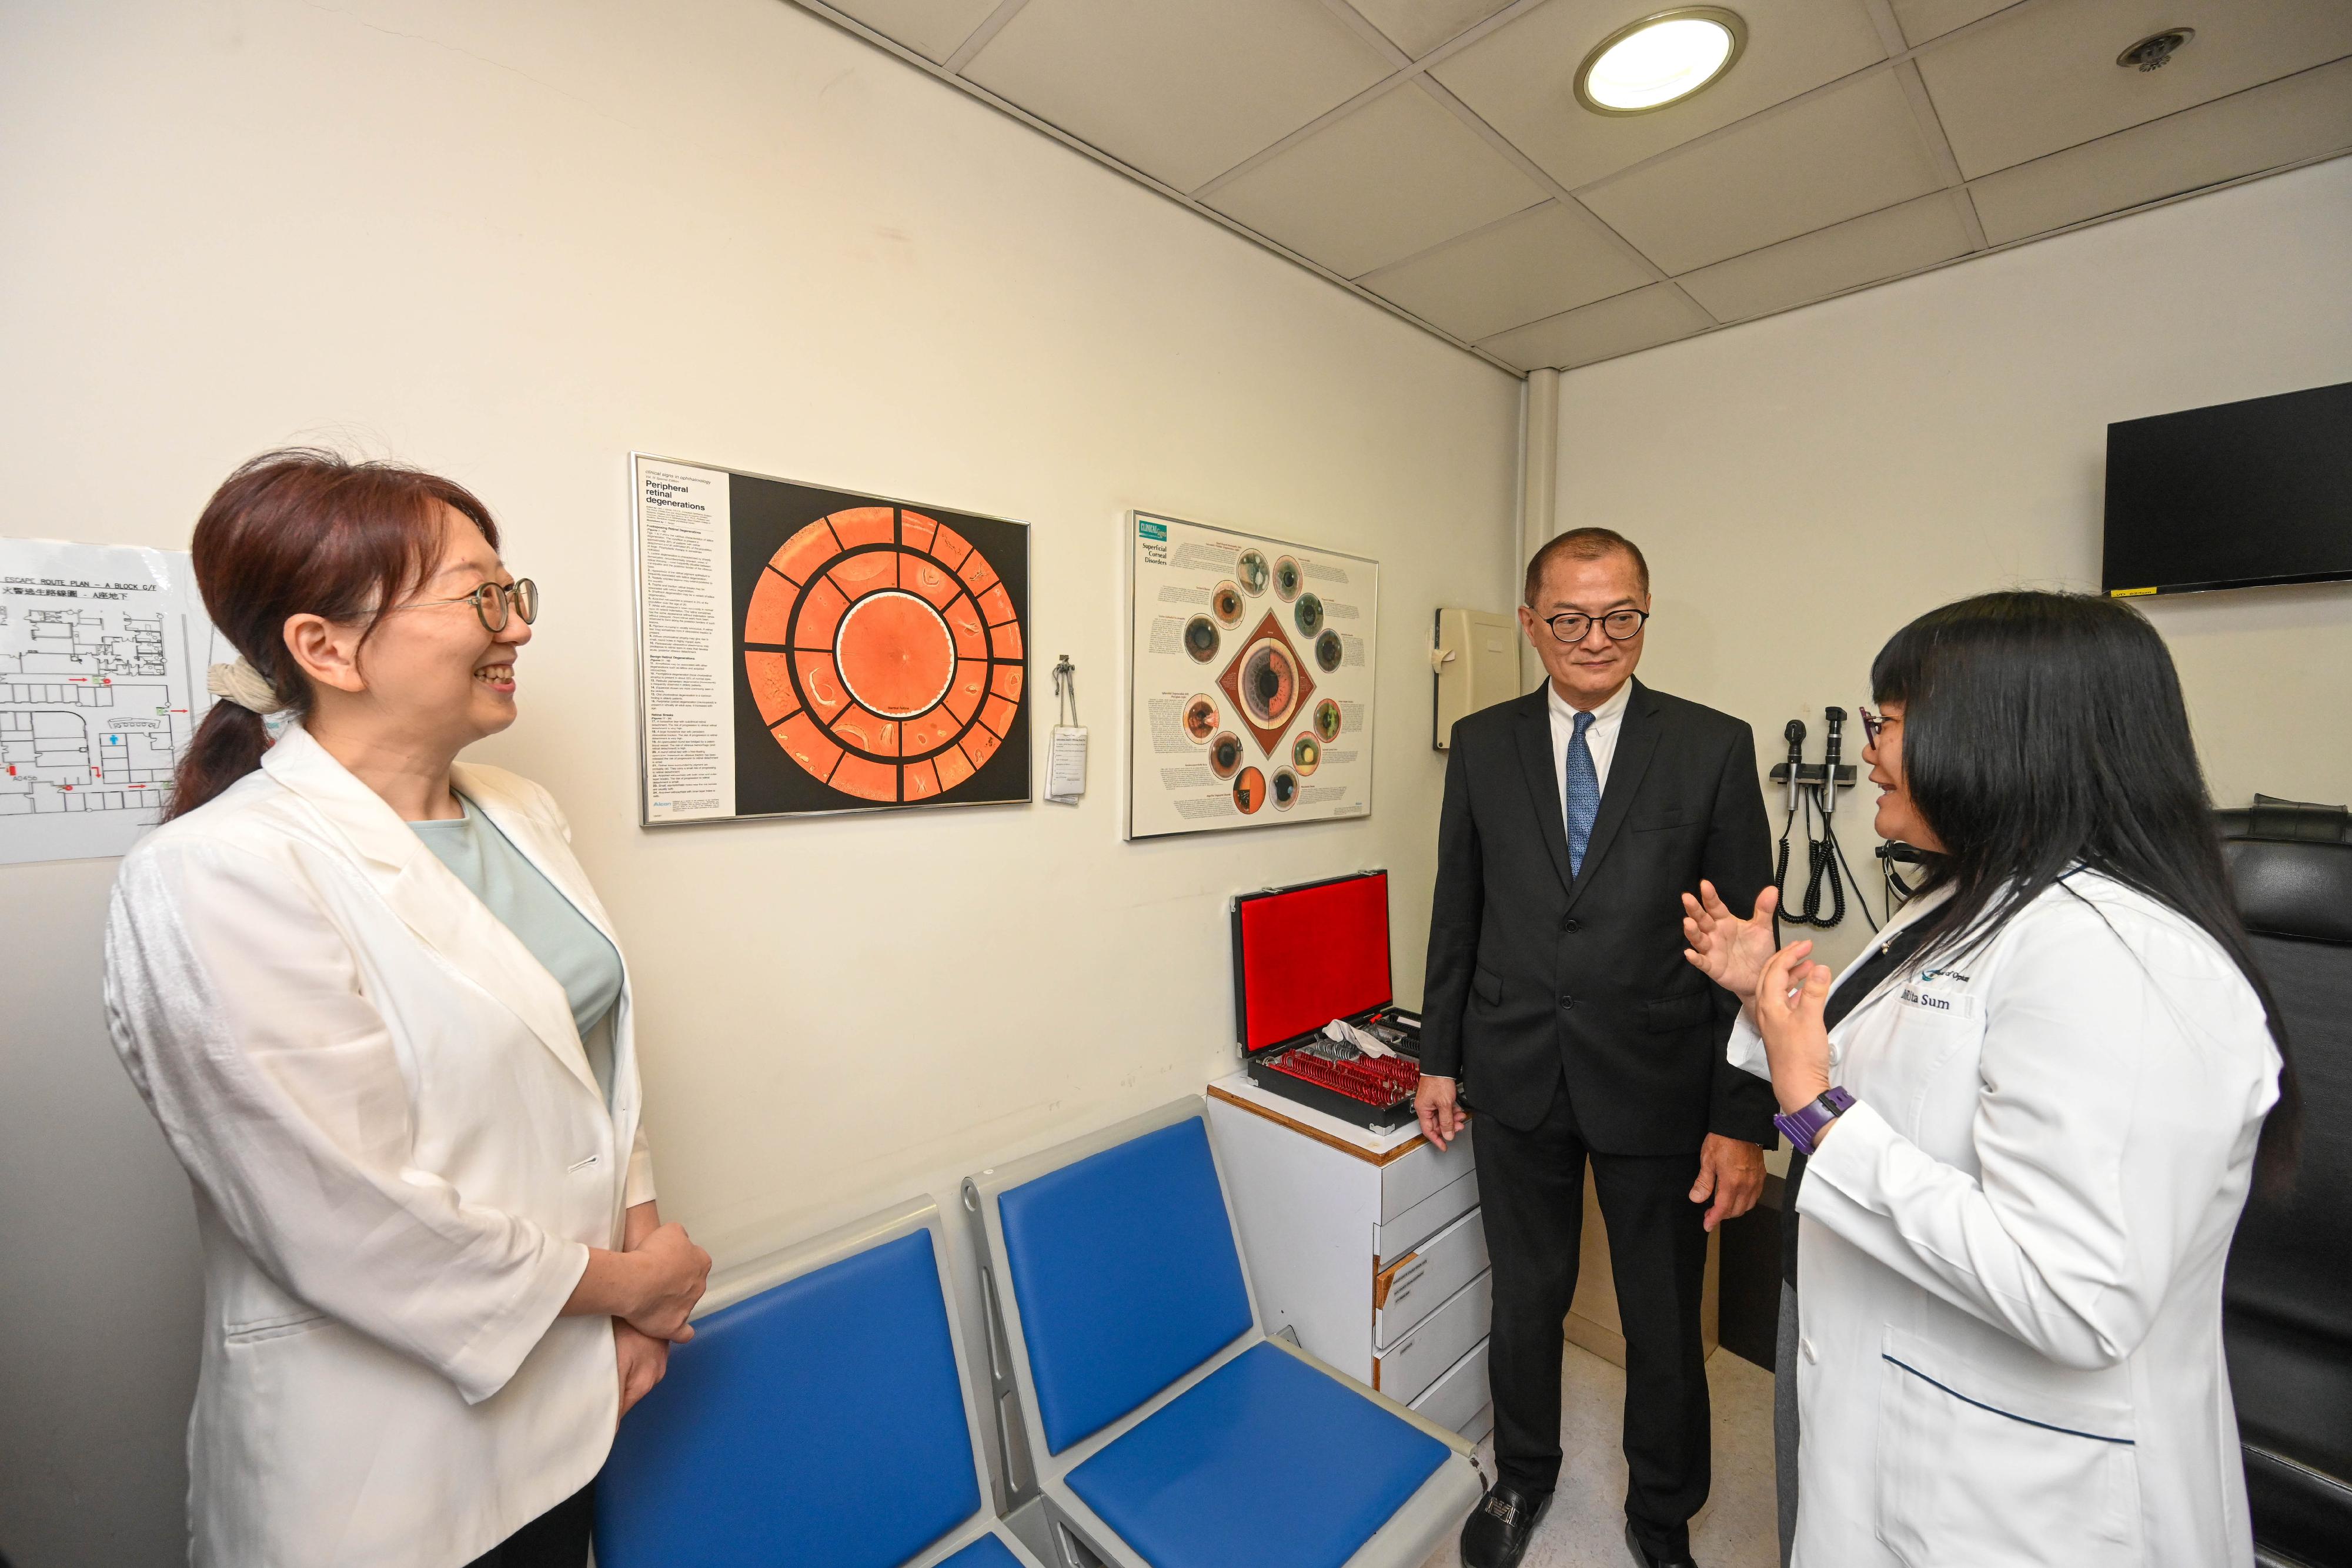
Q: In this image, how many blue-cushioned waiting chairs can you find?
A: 2